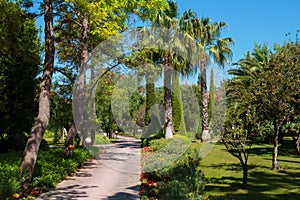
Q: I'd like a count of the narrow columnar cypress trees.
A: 3